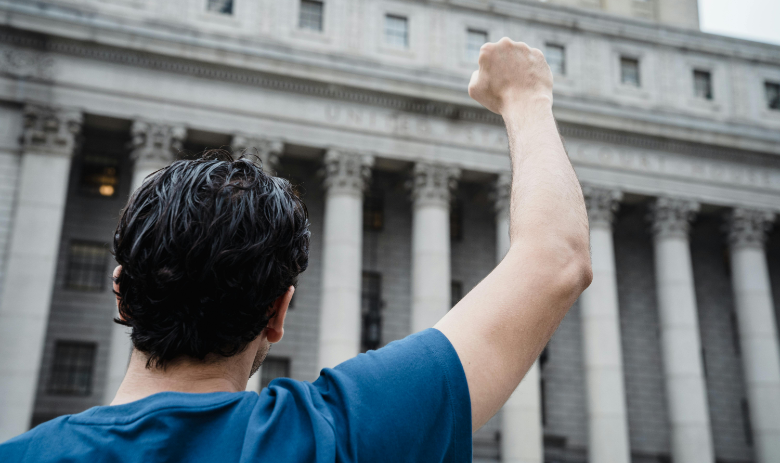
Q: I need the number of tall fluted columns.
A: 9